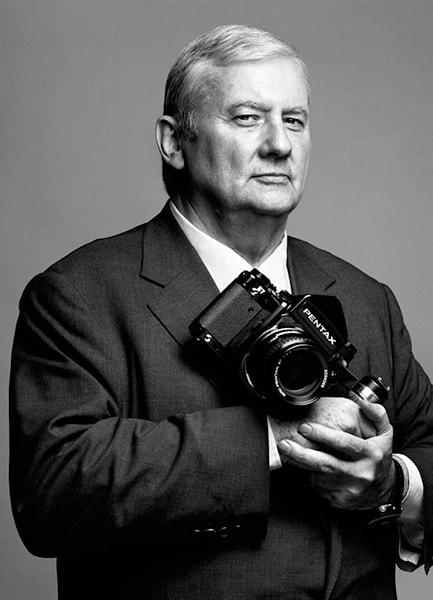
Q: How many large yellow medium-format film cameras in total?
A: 0